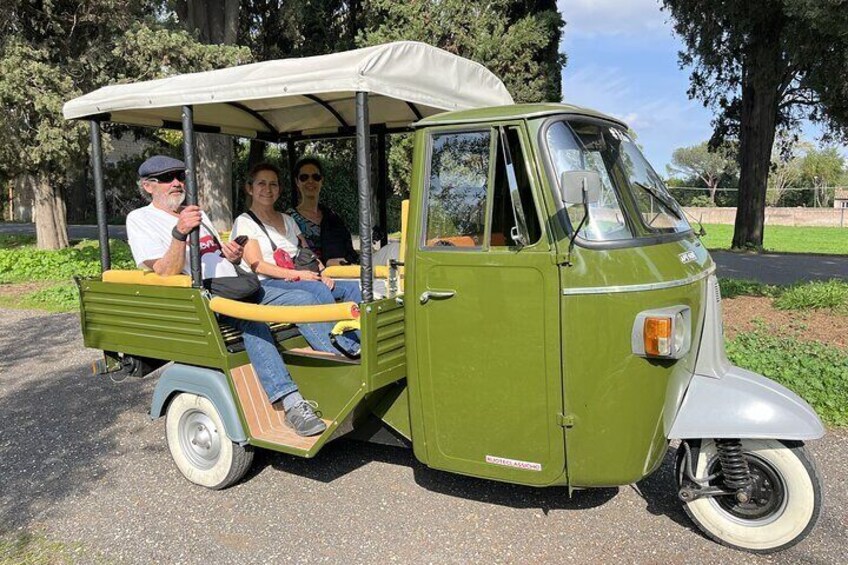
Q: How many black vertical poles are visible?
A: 5